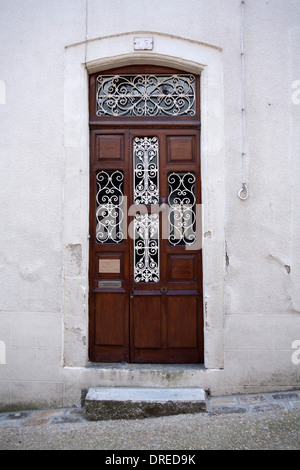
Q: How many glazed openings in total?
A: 5